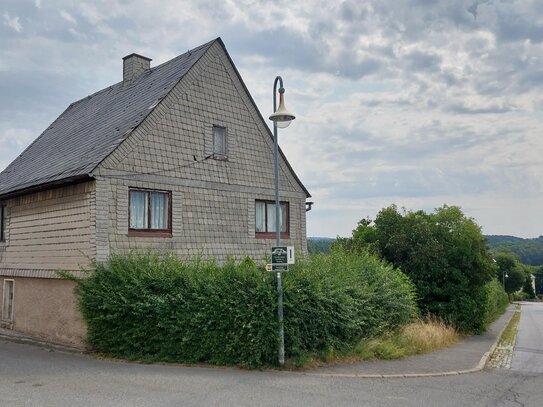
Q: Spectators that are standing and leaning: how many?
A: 0